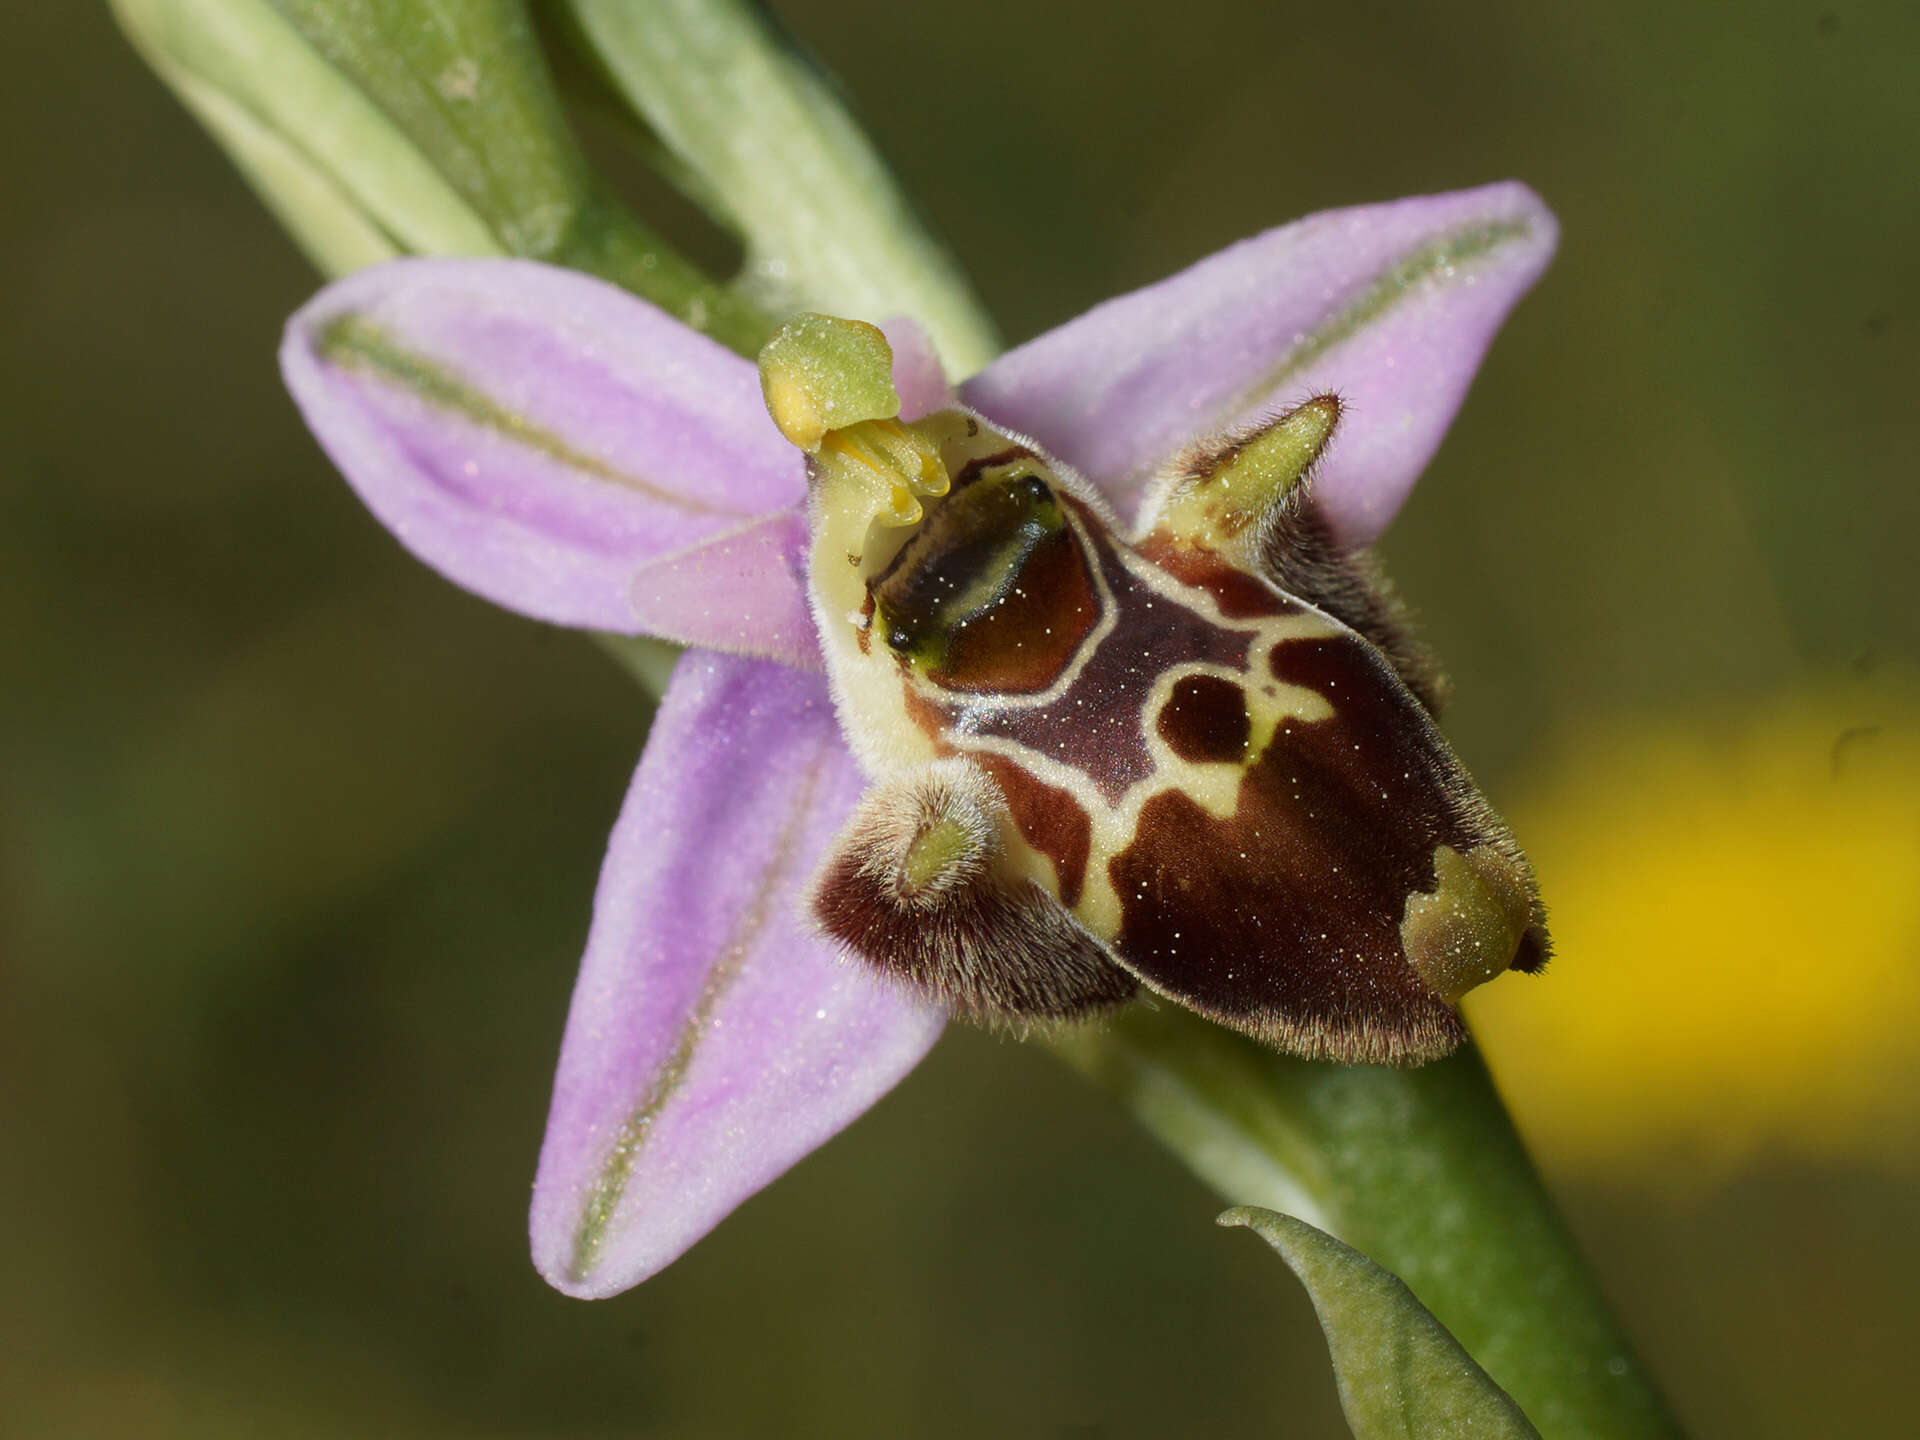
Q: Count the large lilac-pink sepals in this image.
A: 3